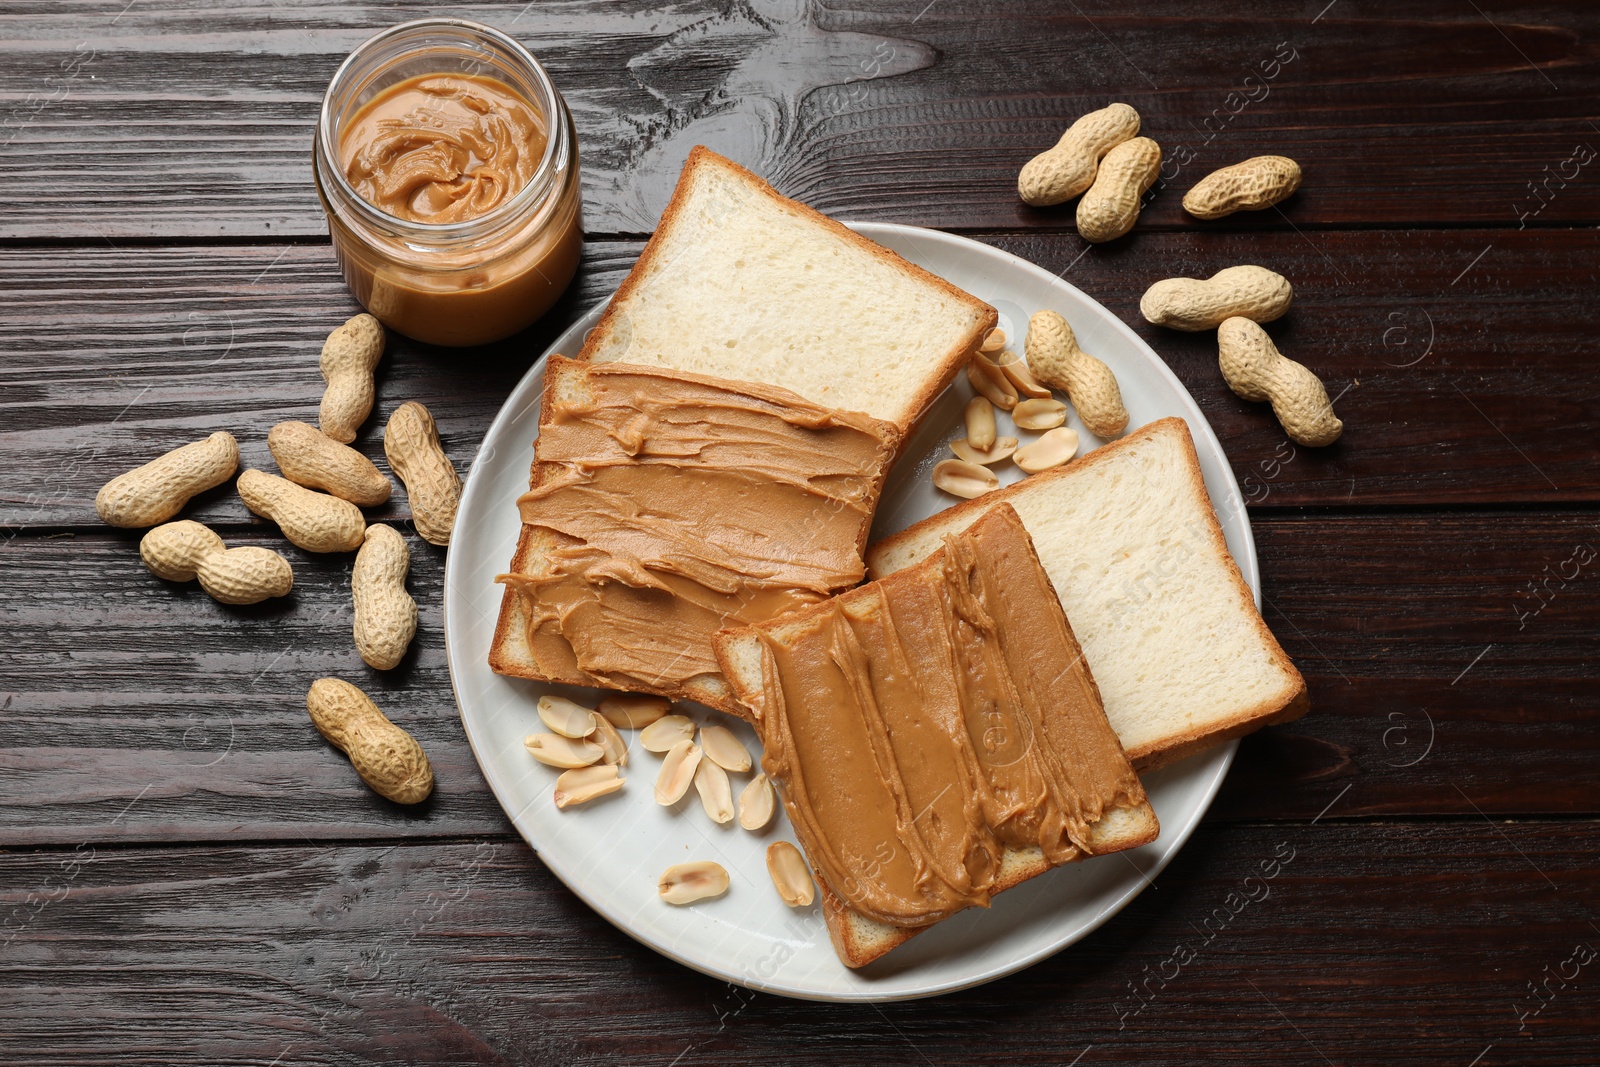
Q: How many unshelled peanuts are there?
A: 14